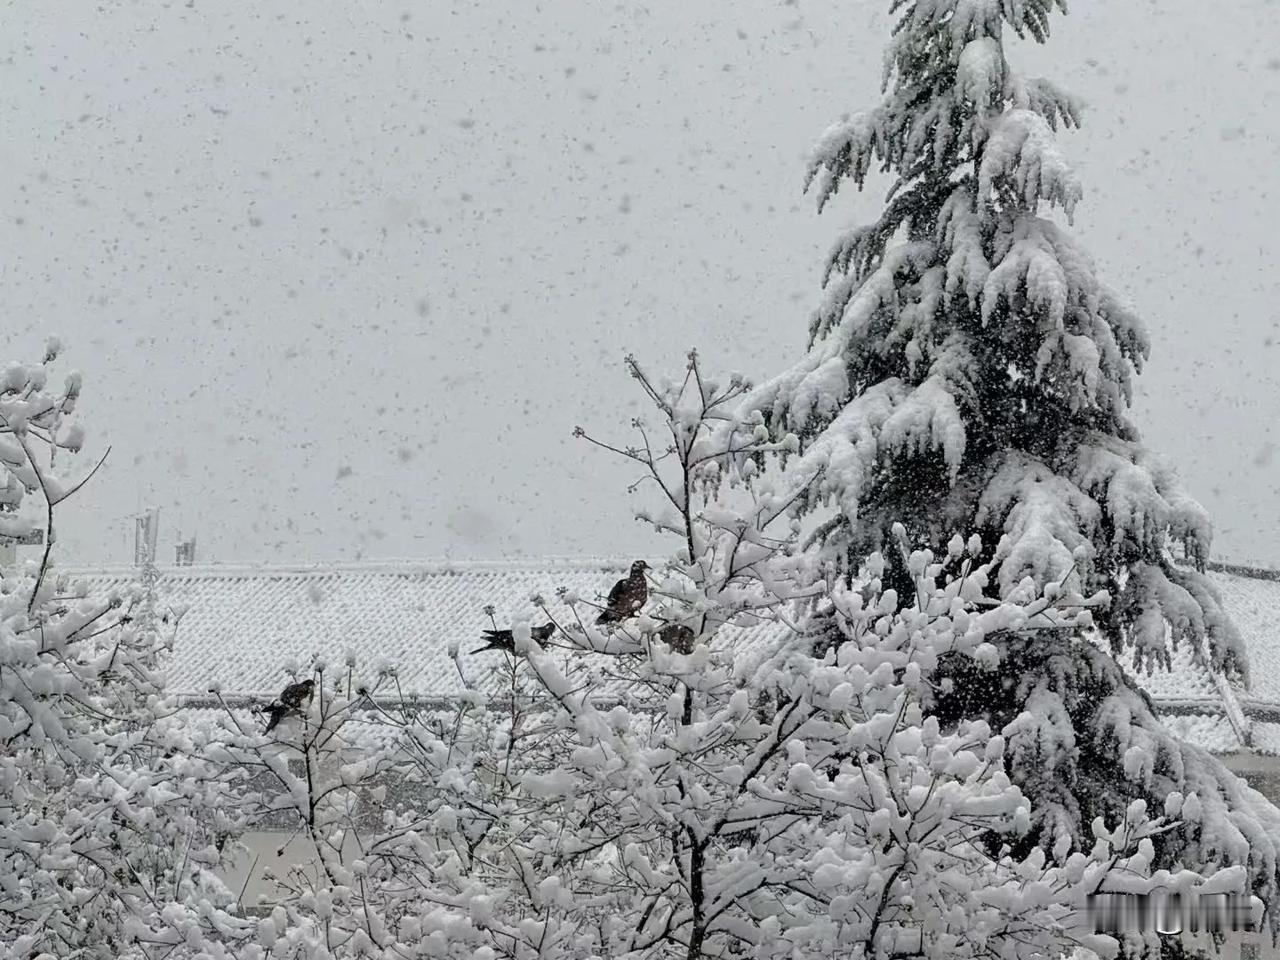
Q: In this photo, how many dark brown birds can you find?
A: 4